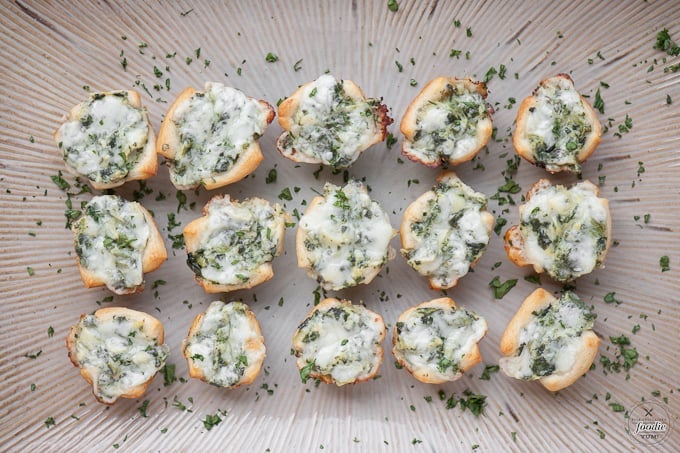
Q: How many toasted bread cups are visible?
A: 15